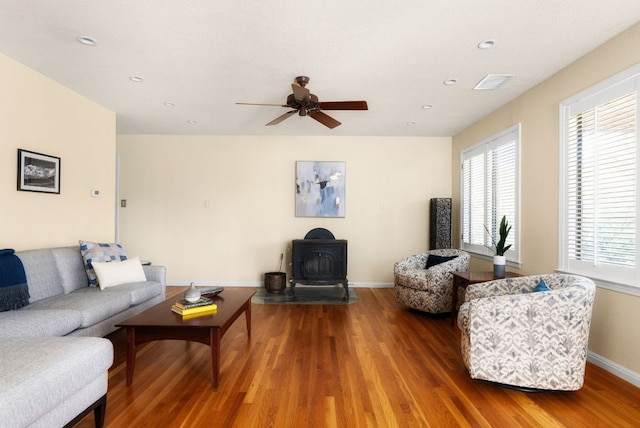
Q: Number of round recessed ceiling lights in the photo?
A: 8